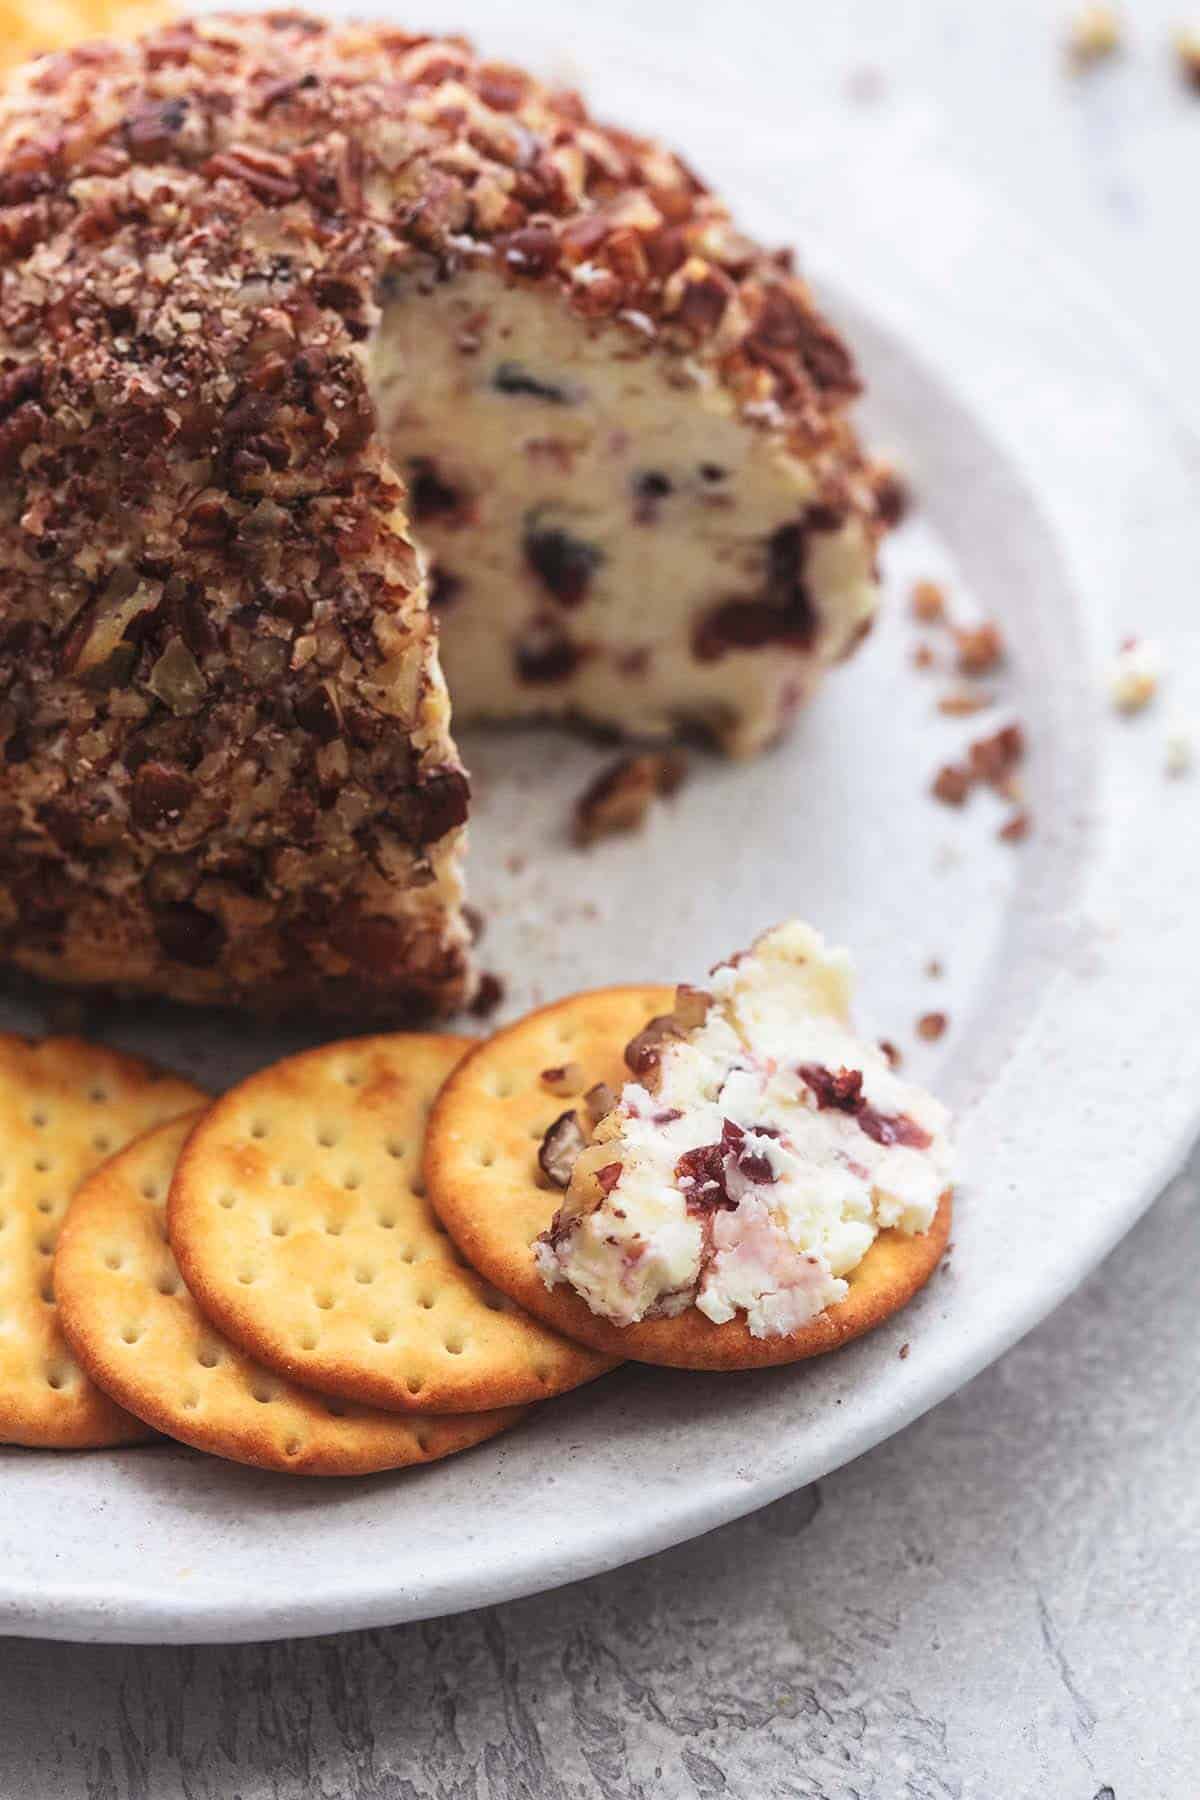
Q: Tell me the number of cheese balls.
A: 1